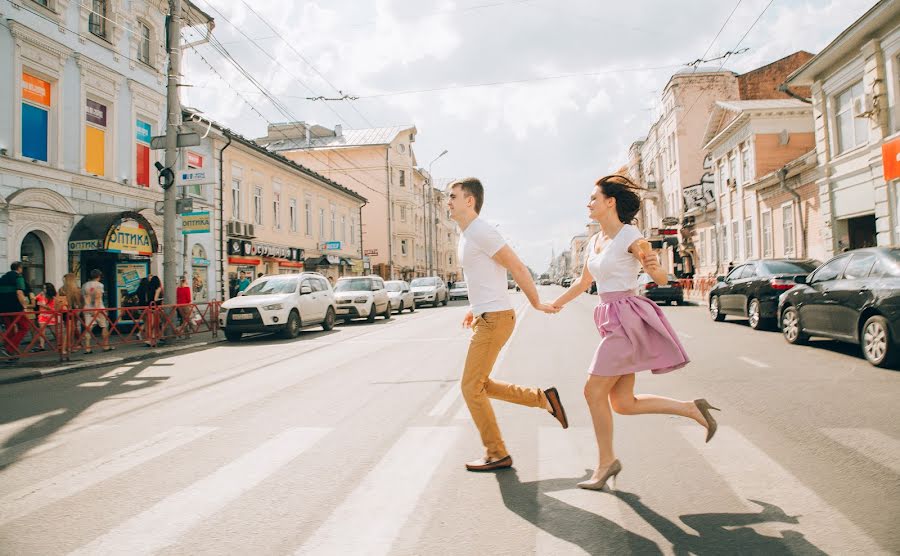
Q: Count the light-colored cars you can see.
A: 5